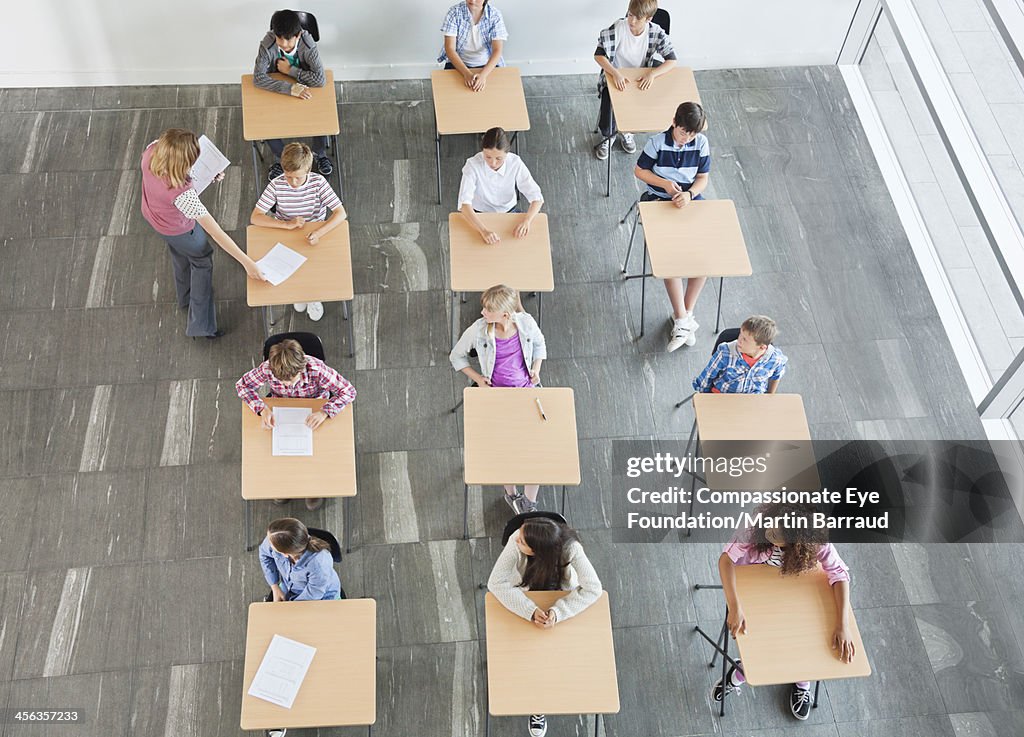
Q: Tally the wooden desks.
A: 12